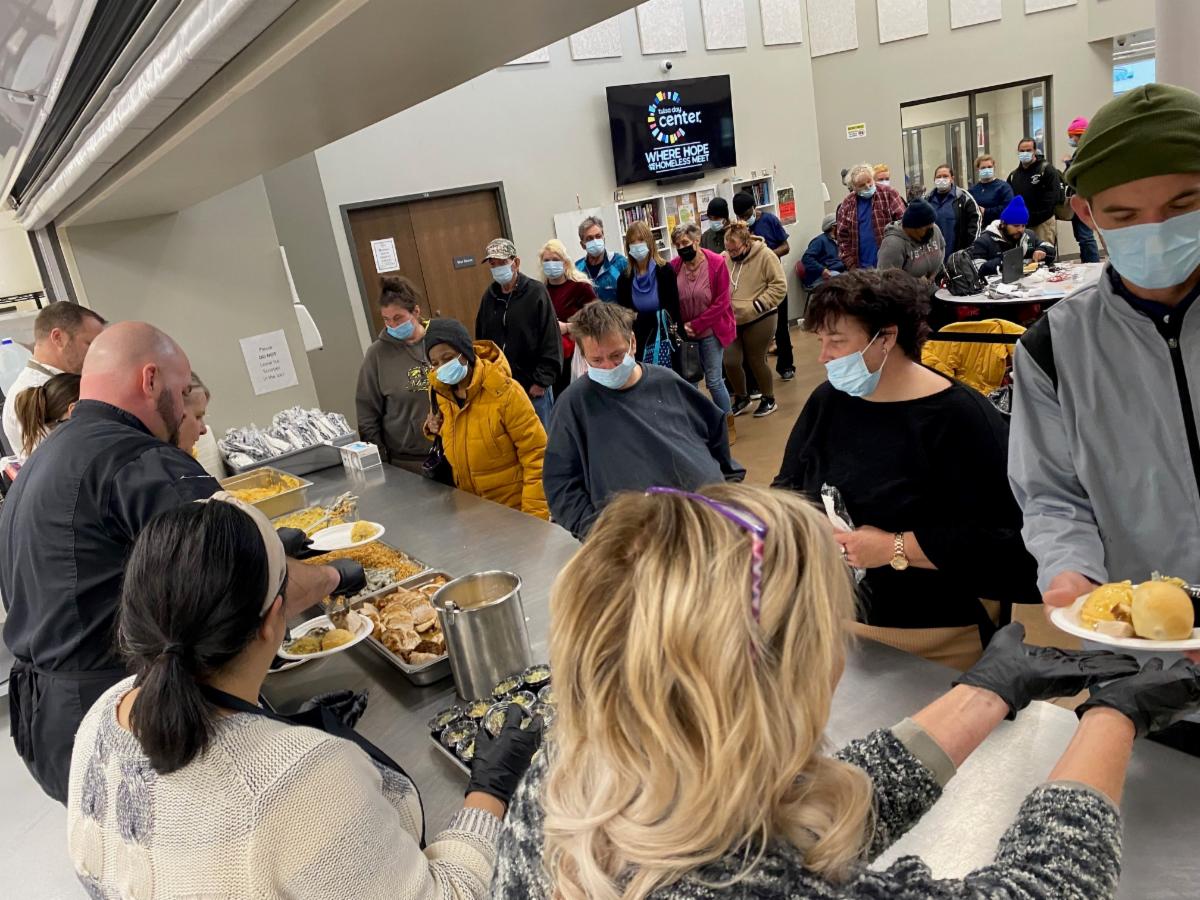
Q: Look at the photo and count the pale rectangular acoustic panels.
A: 9